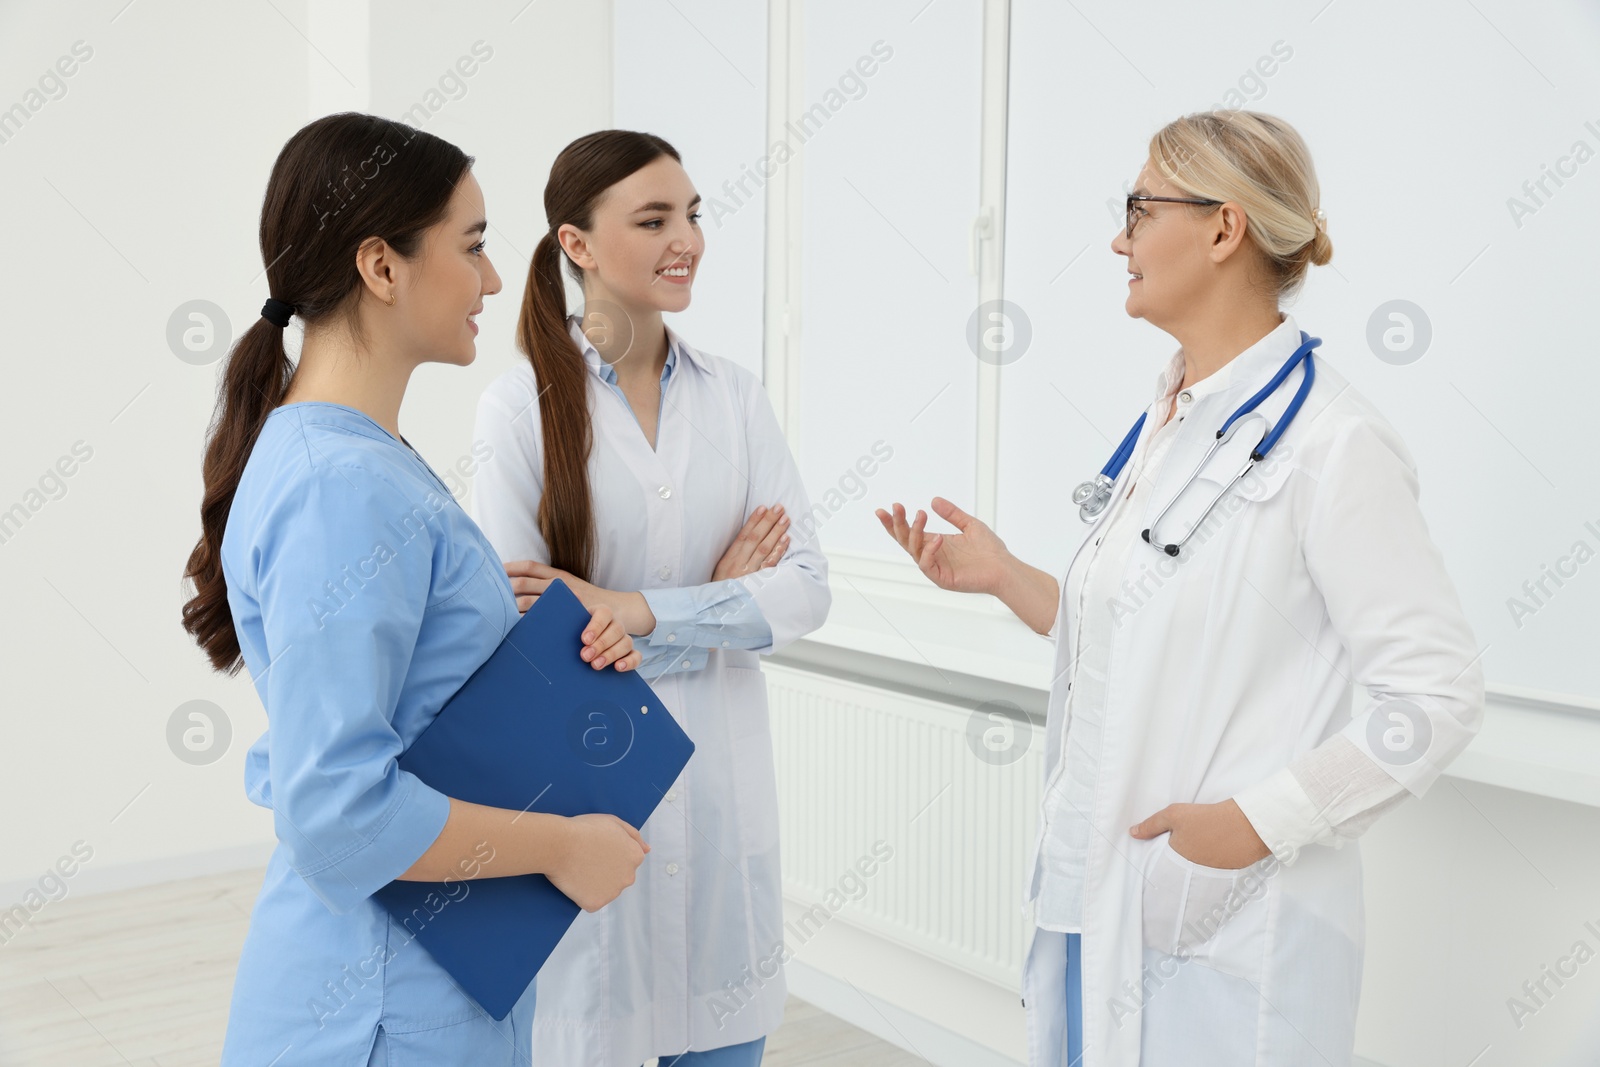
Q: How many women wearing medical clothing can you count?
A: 3